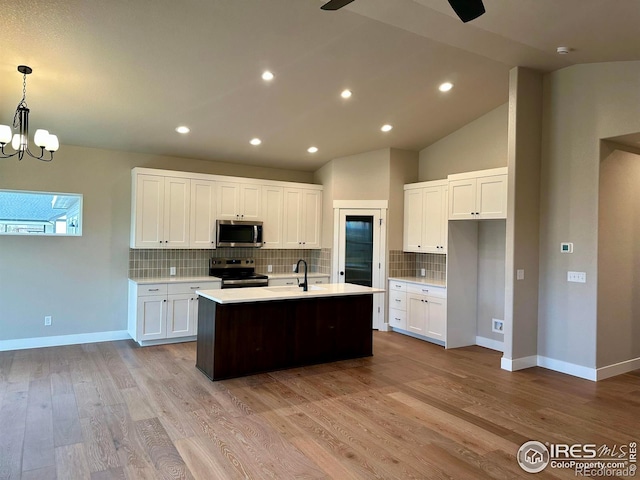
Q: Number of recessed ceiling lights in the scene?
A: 7